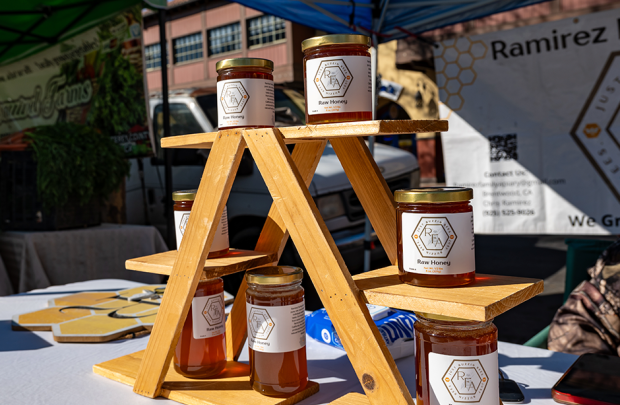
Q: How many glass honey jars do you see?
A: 7